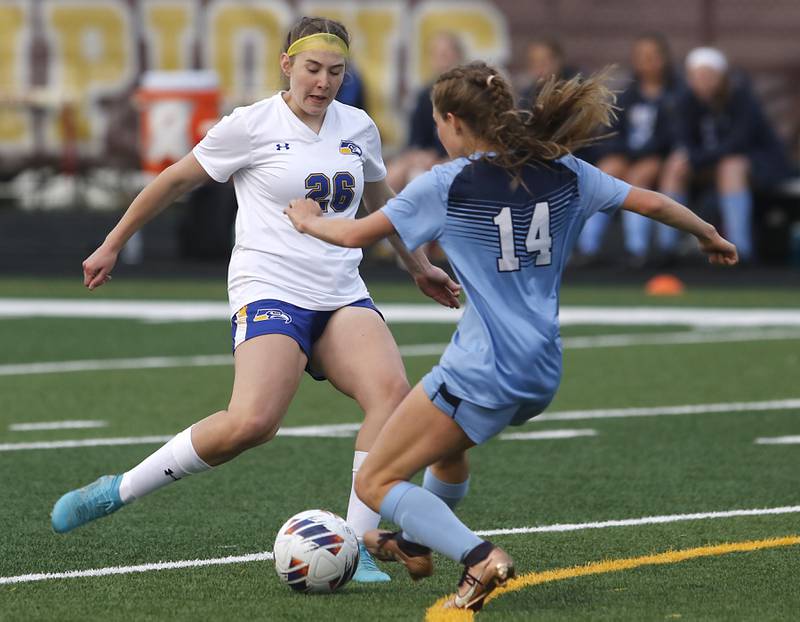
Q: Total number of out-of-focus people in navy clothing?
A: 4